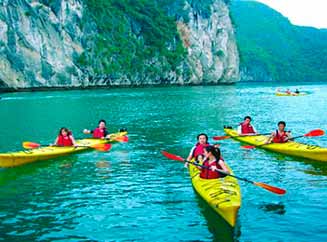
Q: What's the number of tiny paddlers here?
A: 2